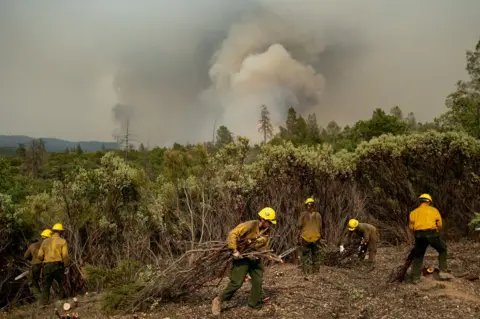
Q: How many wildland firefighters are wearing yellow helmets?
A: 6